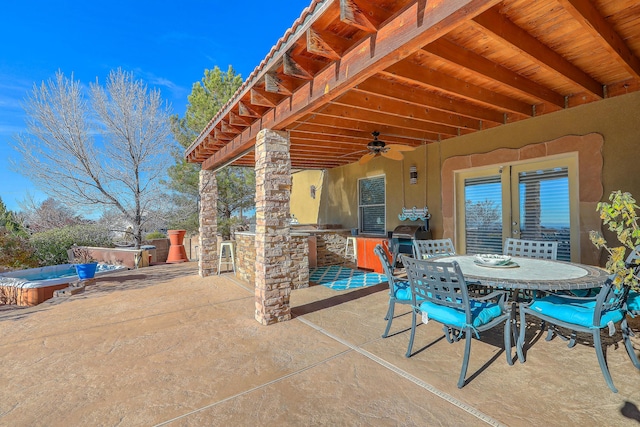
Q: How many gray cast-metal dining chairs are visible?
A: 6